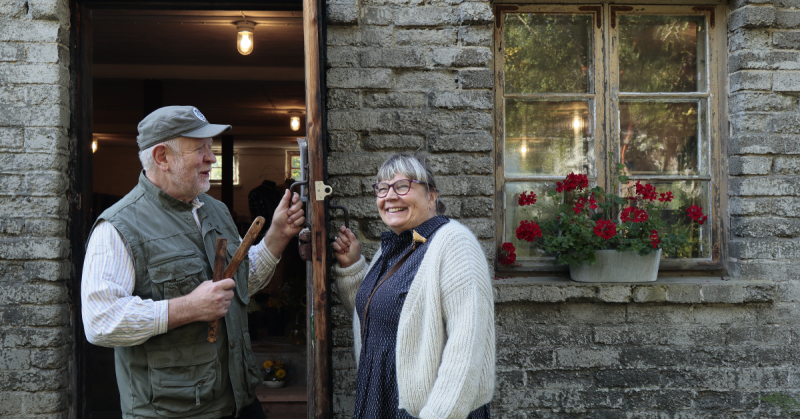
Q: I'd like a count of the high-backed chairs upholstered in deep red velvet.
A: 0